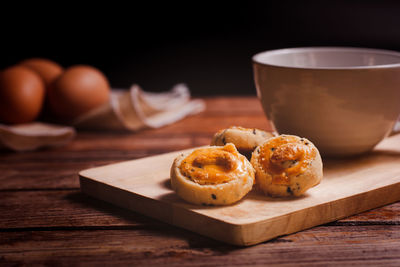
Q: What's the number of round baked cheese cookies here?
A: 3